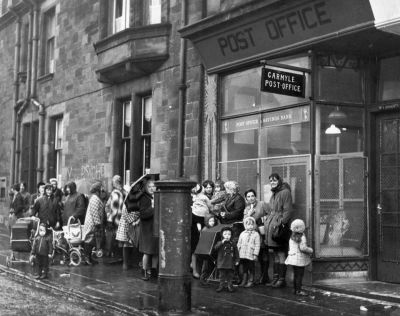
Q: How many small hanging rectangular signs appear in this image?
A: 1